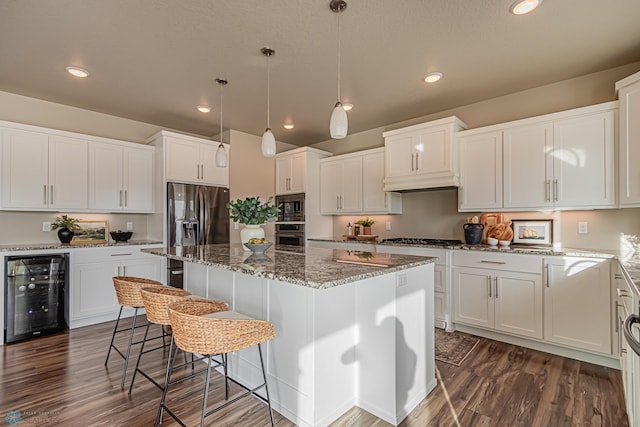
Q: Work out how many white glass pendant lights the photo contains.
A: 3